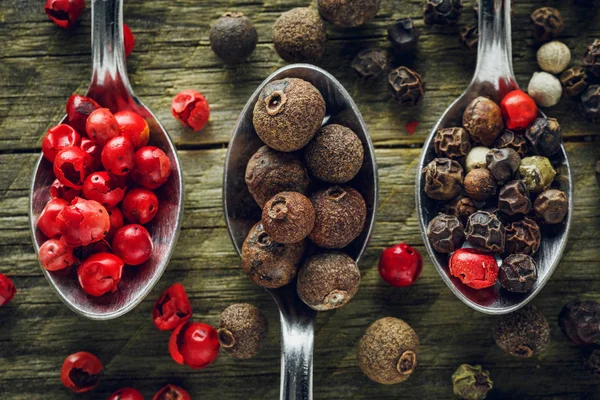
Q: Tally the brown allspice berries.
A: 13